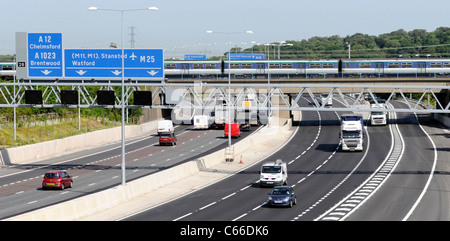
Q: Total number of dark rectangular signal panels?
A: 4